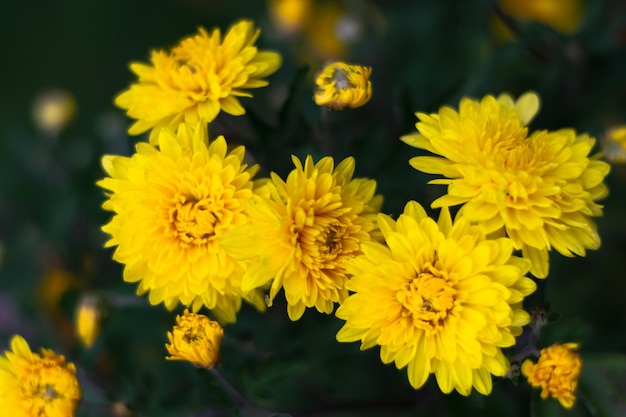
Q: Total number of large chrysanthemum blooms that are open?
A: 5